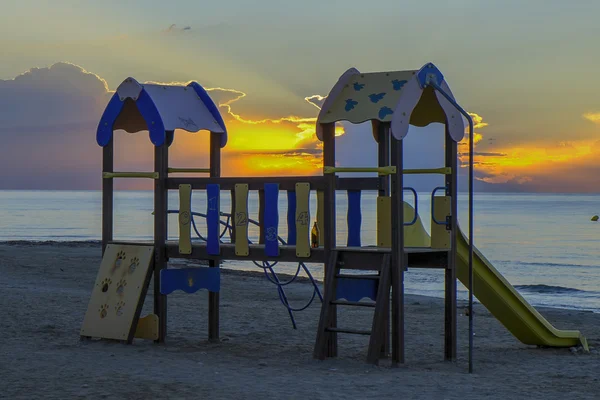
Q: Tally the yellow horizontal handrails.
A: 4